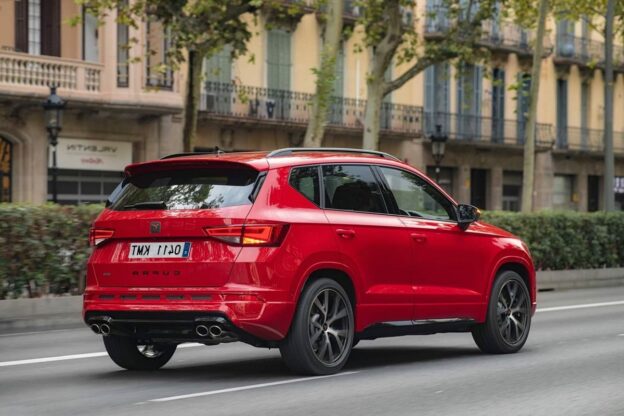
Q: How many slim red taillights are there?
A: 2